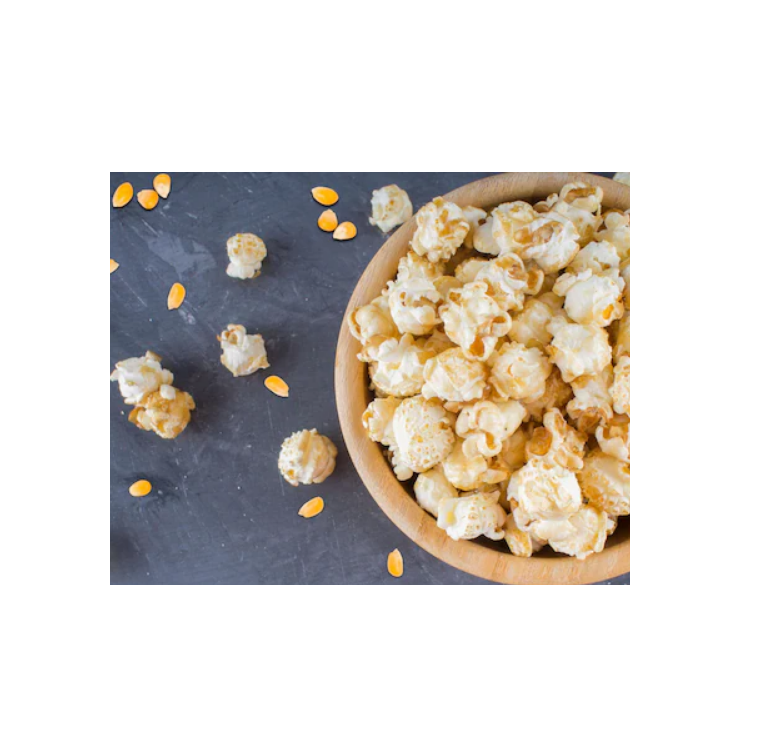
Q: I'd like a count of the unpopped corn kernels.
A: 12